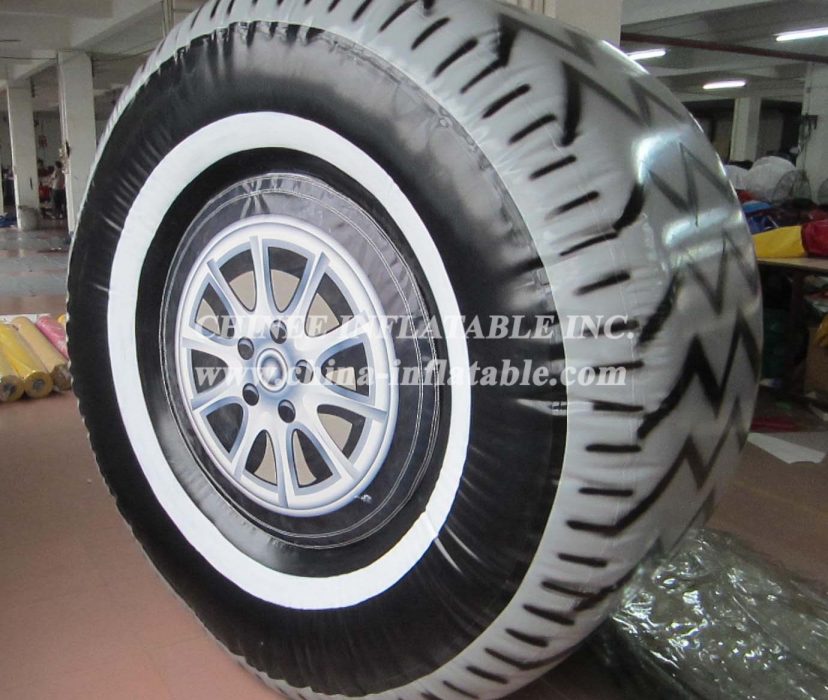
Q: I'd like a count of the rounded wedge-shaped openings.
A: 10